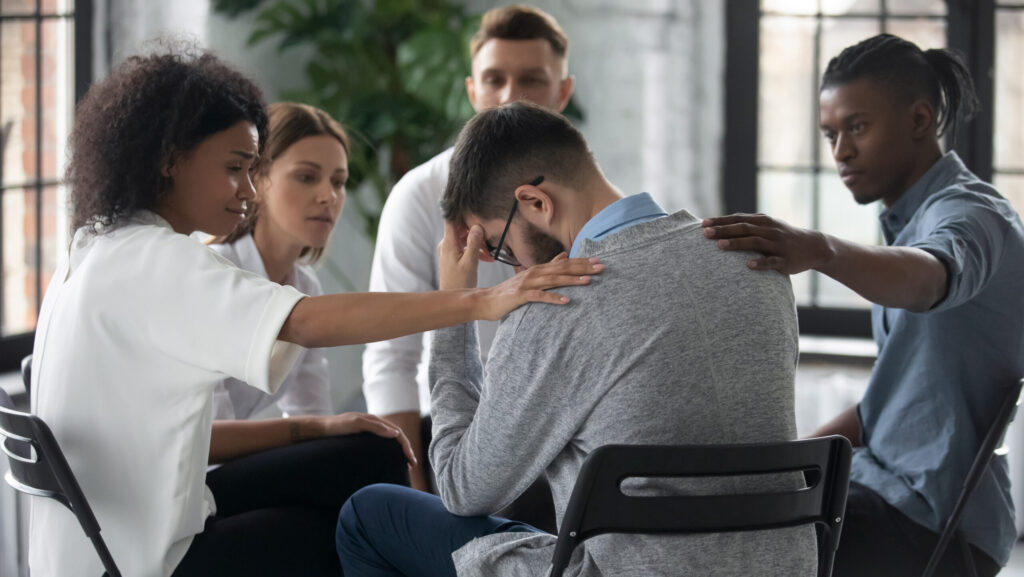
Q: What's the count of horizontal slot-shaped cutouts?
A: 2